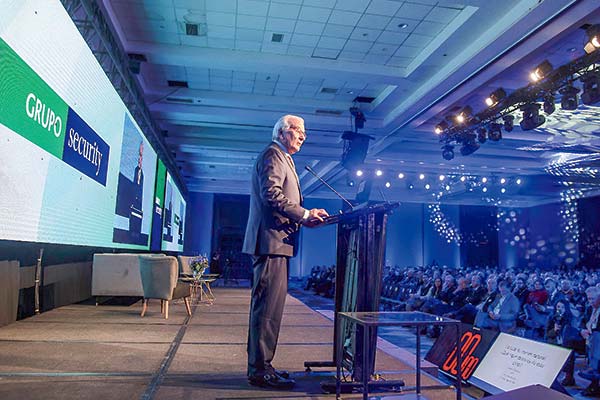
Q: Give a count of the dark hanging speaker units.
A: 1